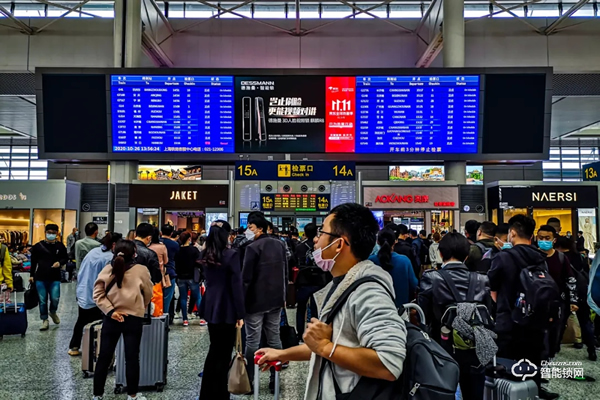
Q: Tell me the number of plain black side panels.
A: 2